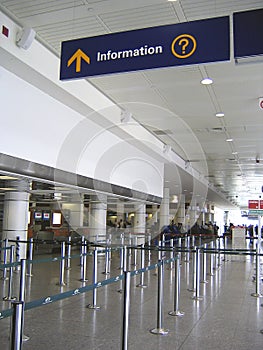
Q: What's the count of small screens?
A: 2